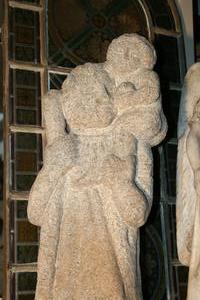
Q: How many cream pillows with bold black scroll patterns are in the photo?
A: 0